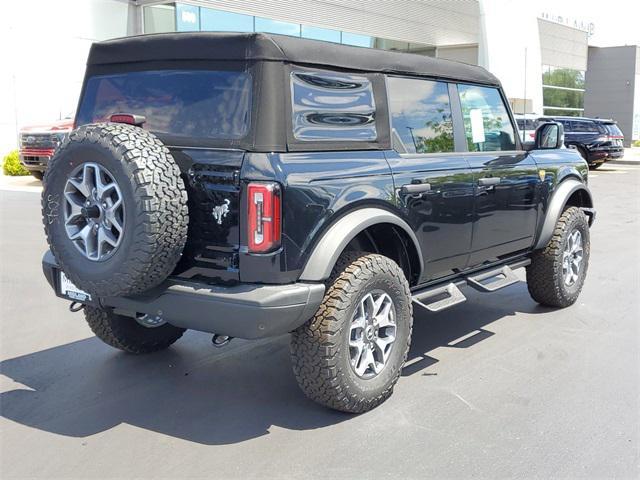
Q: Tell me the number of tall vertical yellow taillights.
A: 0